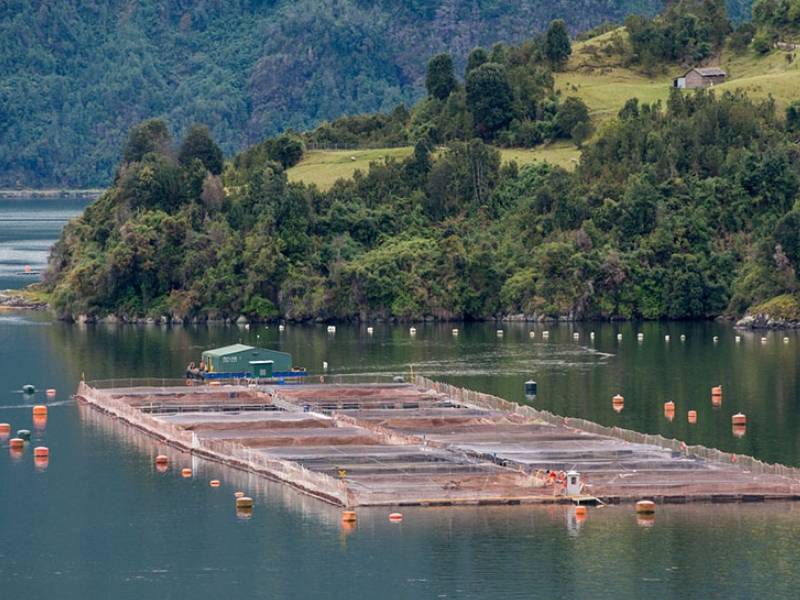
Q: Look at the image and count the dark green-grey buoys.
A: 3